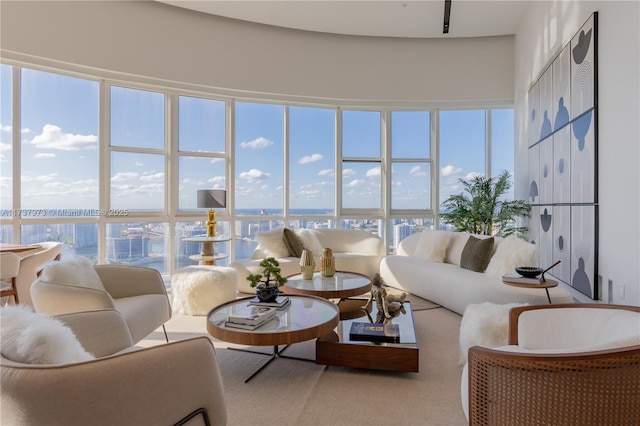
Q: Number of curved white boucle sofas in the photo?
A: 2